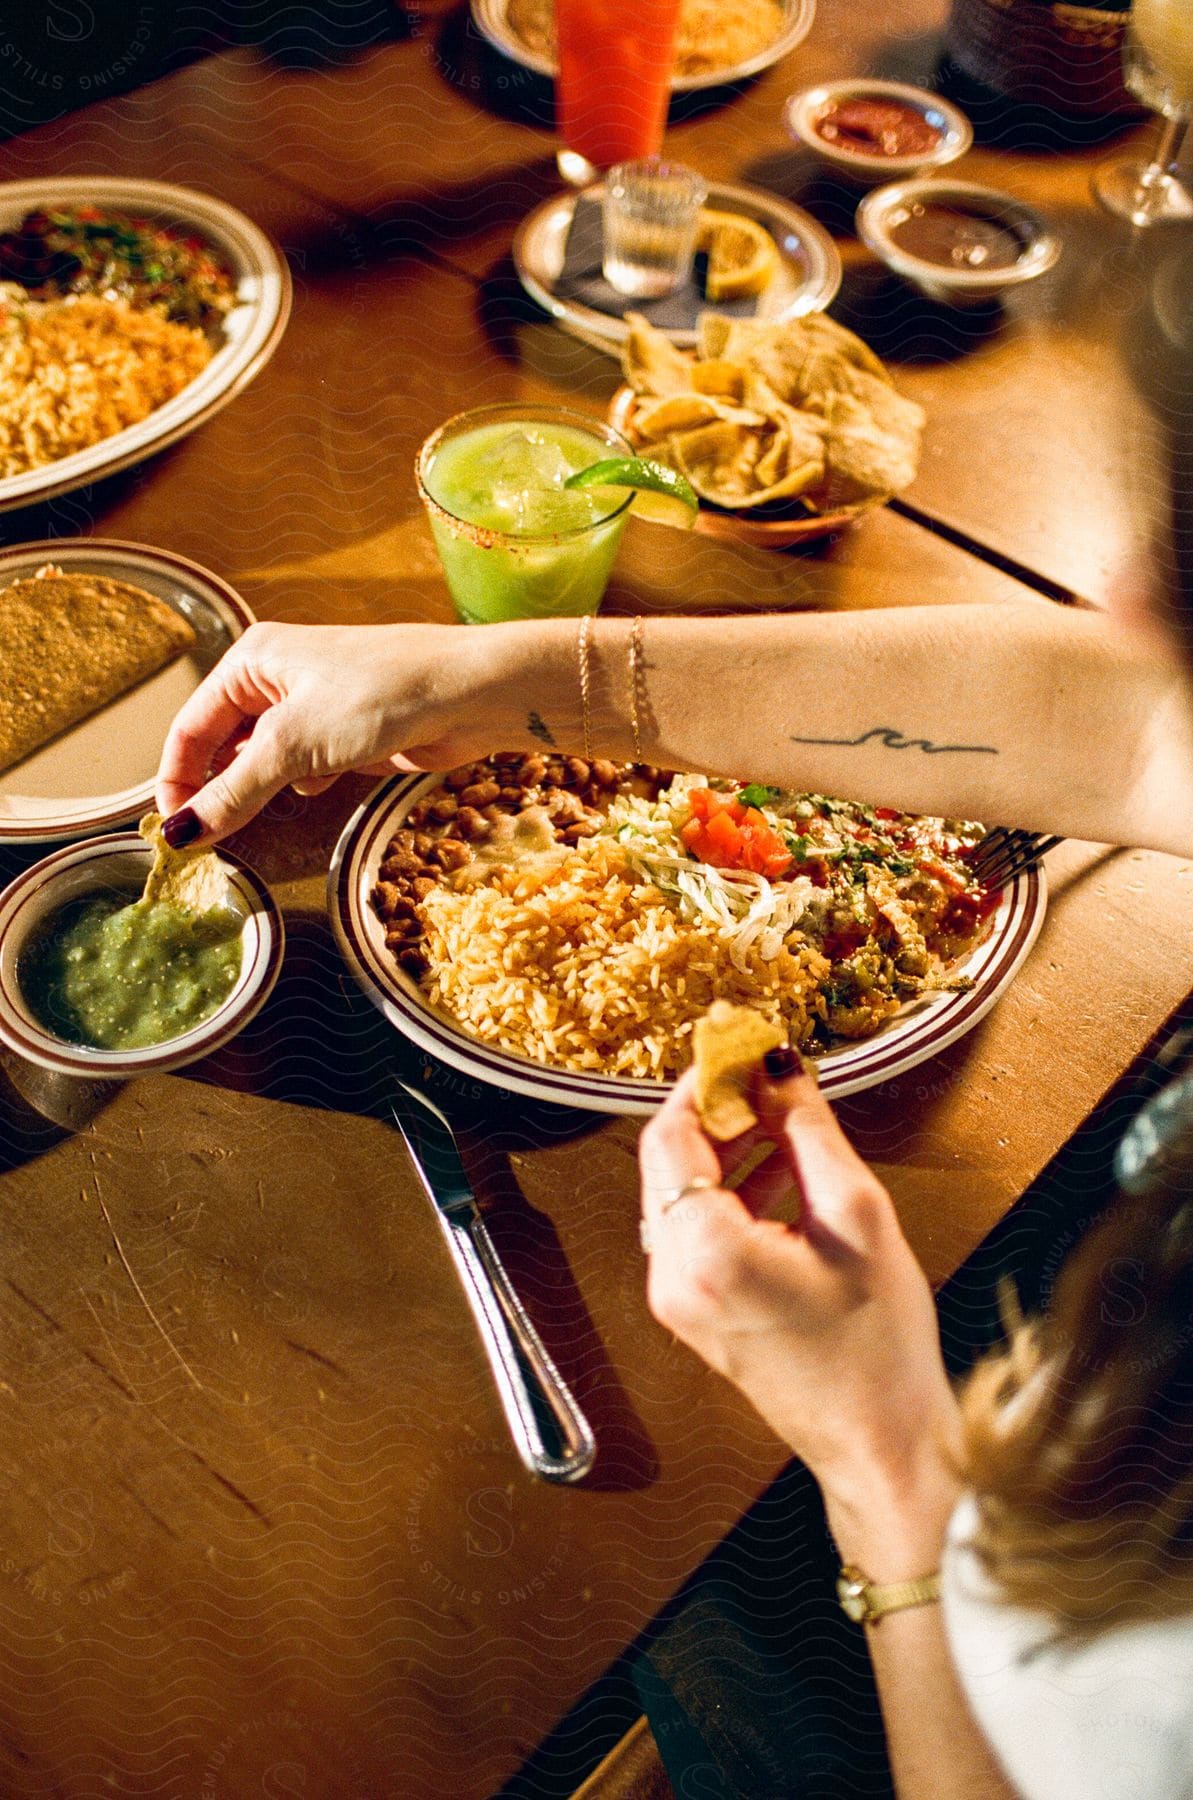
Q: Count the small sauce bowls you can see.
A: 3